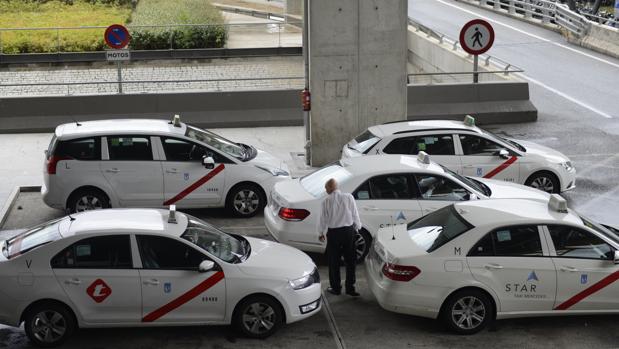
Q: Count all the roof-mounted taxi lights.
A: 5